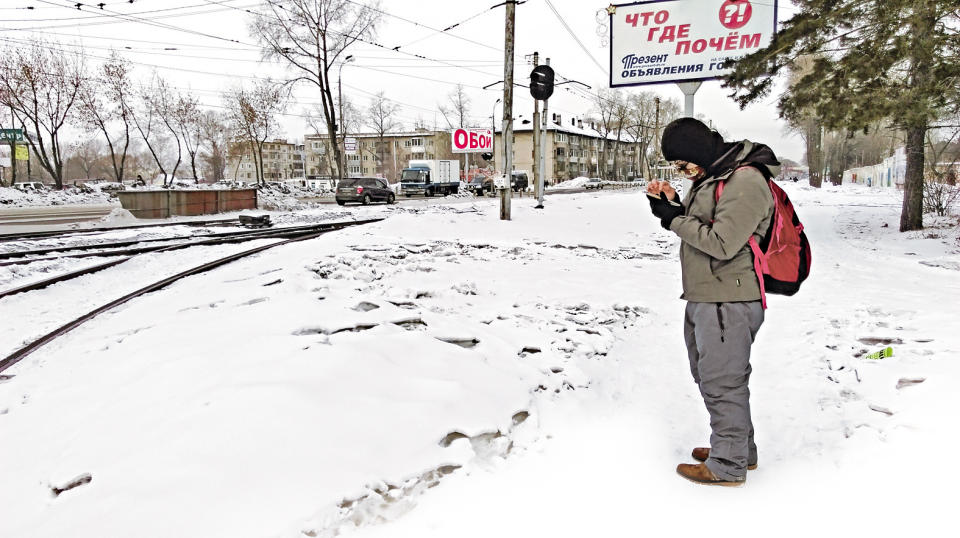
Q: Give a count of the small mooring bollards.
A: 0